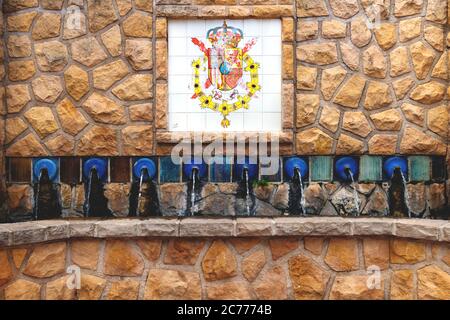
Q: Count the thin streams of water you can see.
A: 8